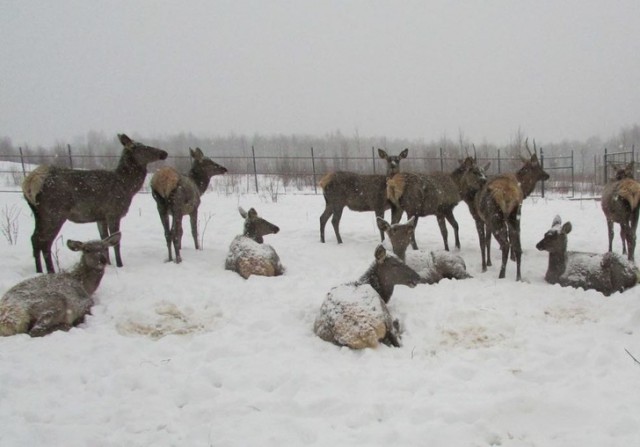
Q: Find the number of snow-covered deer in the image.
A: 5